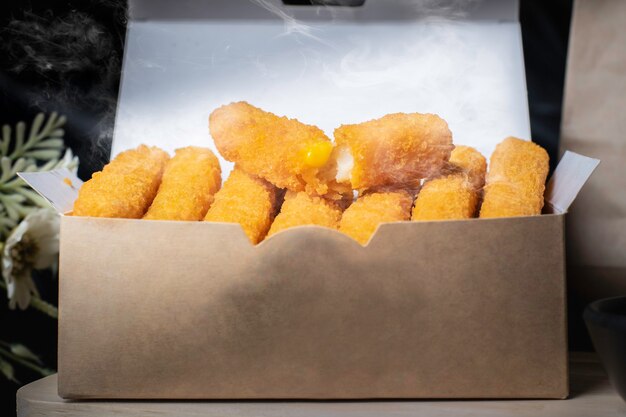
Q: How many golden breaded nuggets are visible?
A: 9